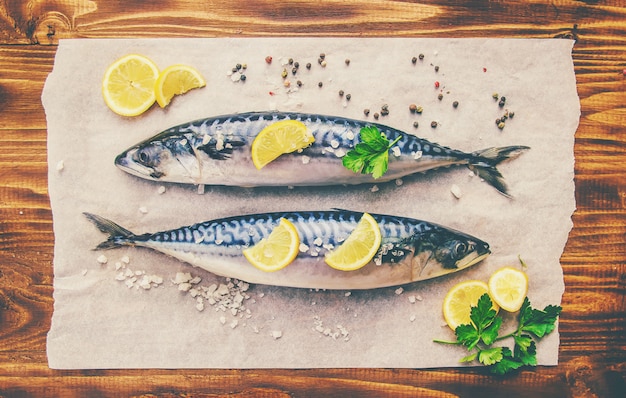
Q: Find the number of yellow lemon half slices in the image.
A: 4